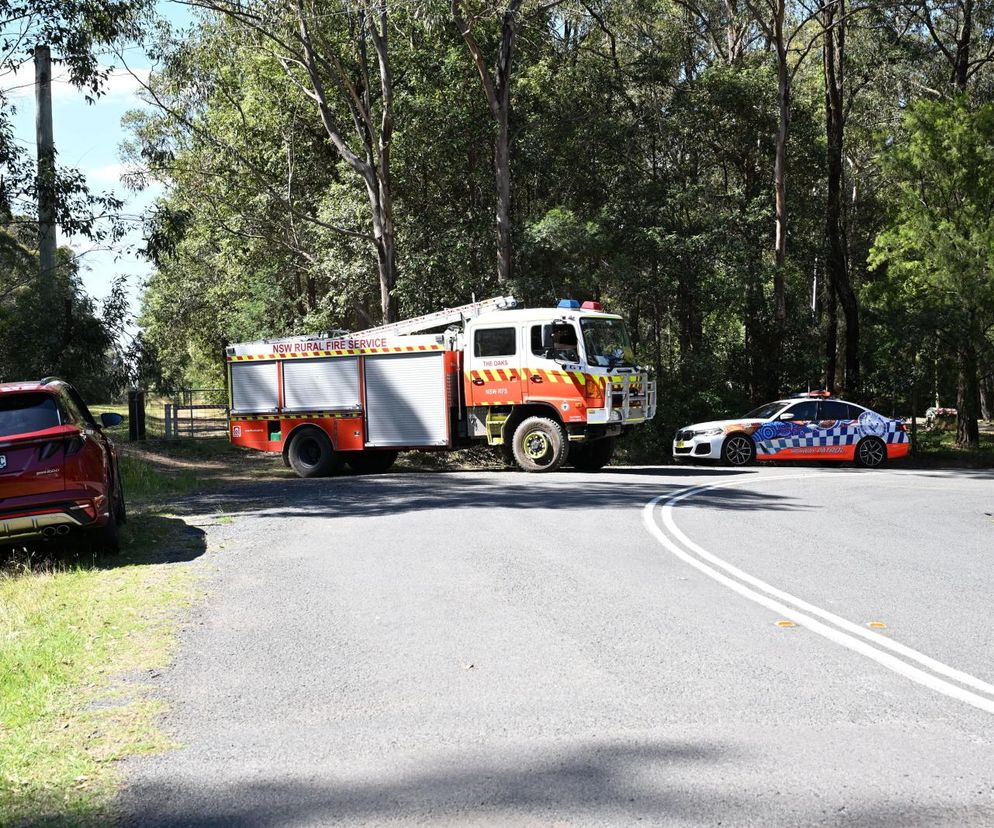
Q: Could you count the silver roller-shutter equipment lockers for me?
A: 3